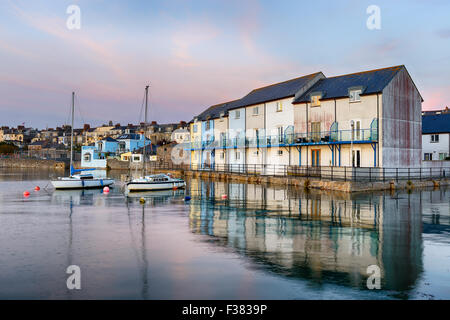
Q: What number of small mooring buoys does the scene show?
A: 6